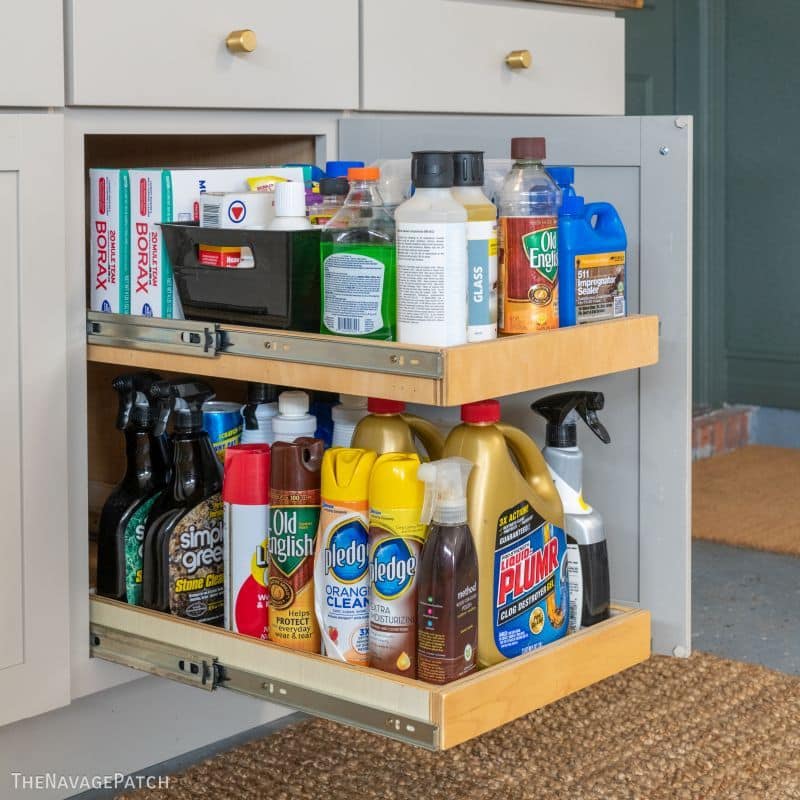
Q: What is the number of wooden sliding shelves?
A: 2